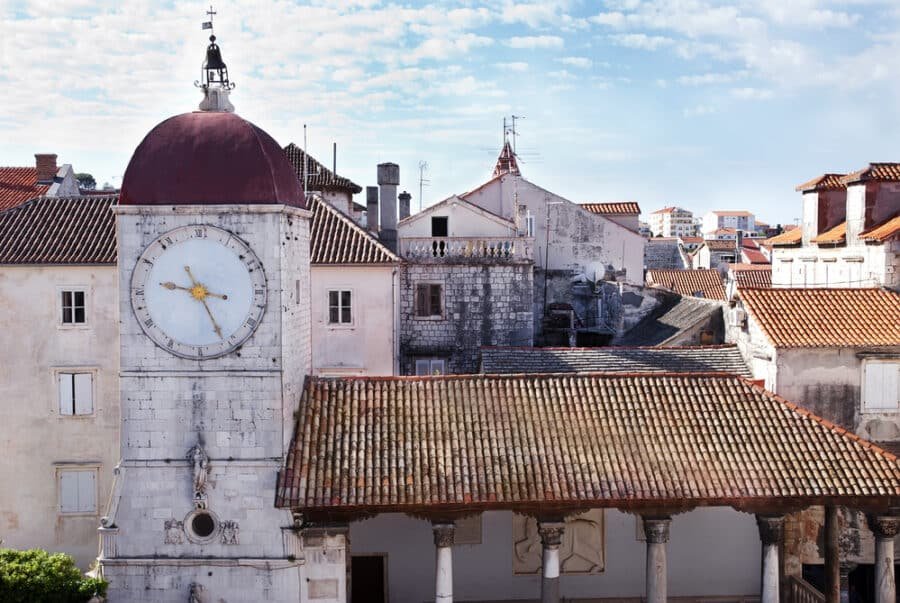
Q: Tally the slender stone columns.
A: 5